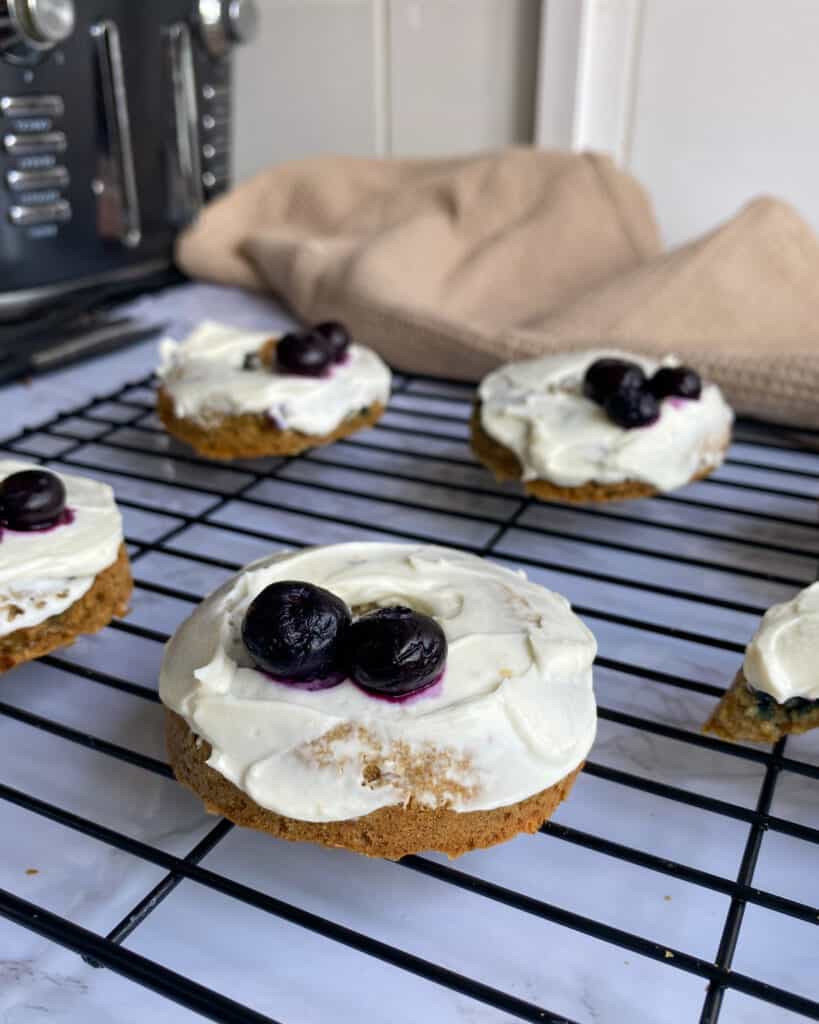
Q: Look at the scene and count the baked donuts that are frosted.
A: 5